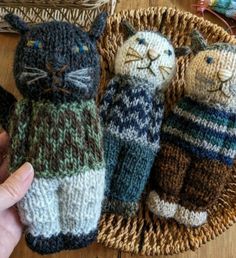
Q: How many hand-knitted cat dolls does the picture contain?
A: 3